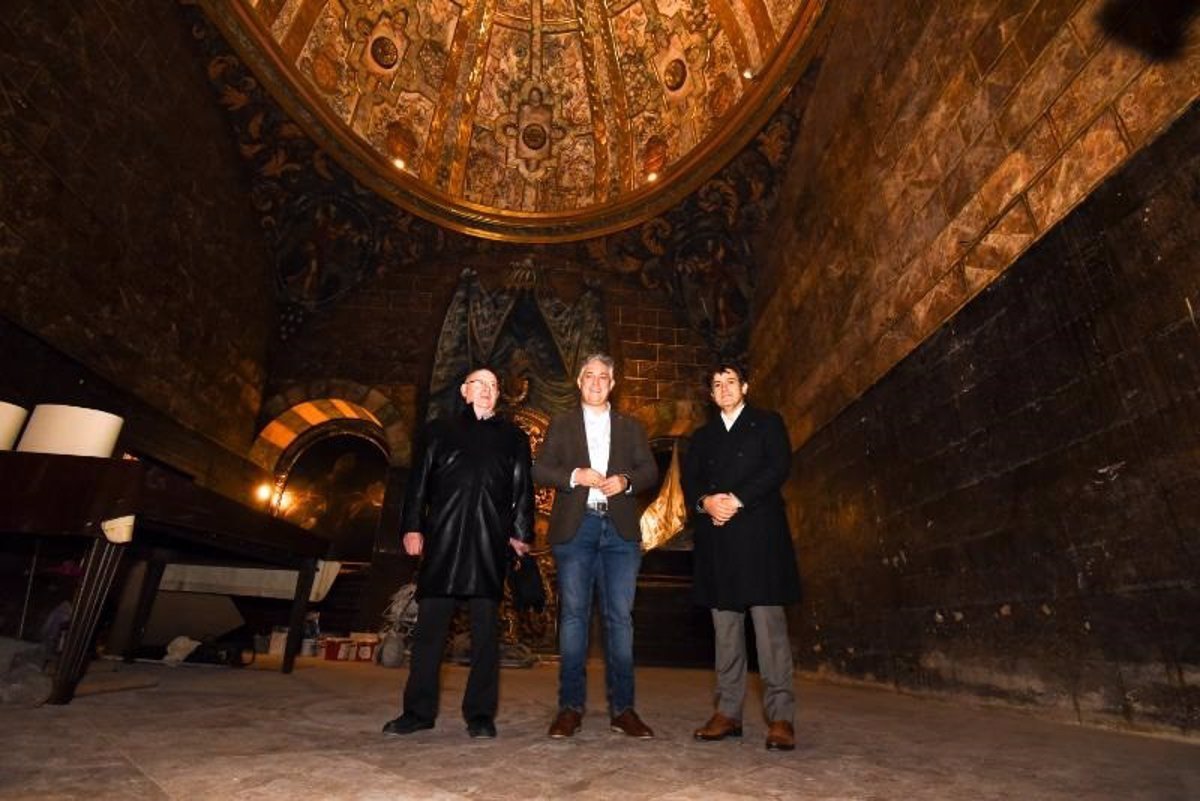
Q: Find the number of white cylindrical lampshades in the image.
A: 2